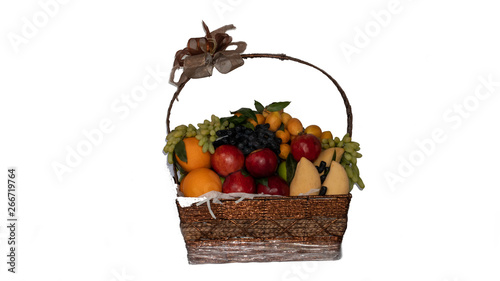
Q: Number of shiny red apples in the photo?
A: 5